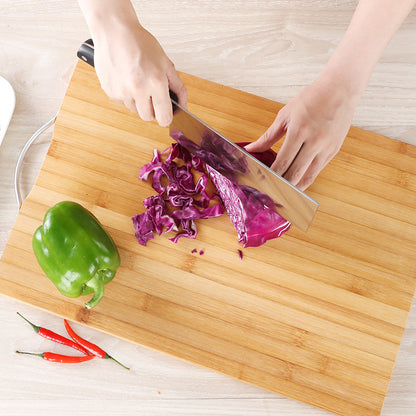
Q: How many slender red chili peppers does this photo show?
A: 3